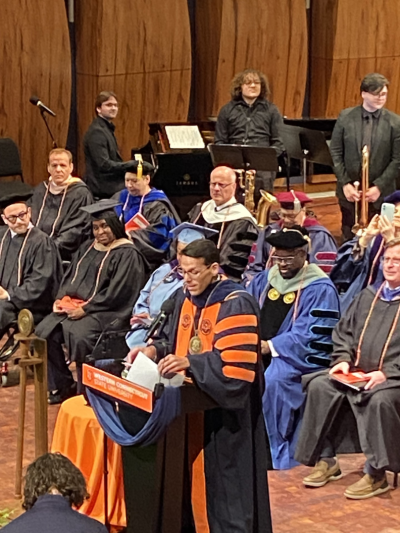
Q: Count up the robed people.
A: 11